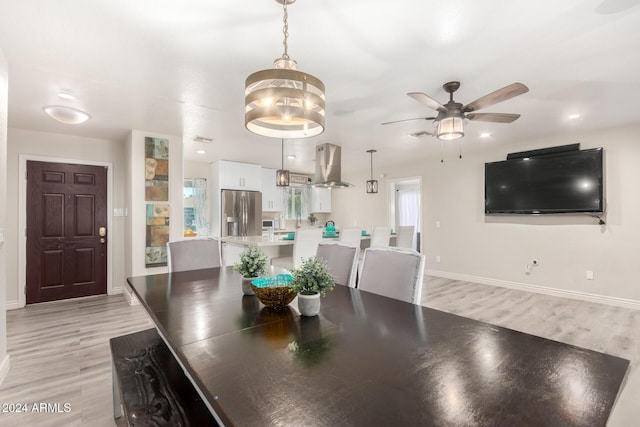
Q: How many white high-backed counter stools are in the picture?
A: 4